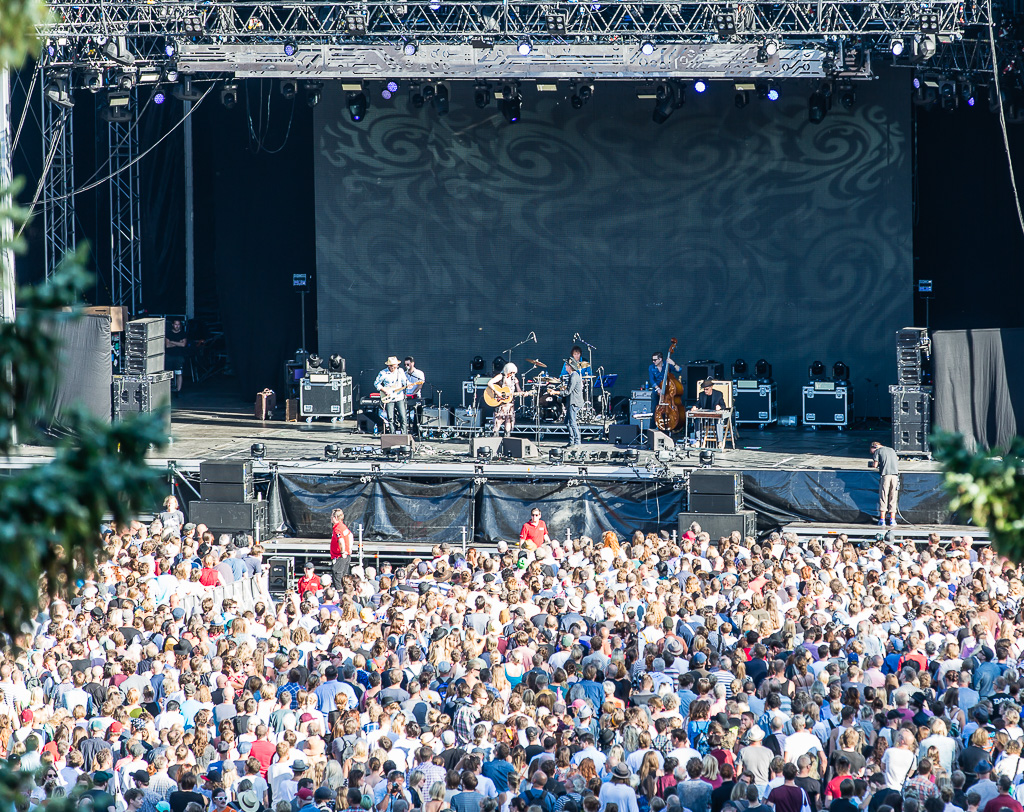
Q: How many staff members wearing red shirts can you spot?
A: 3